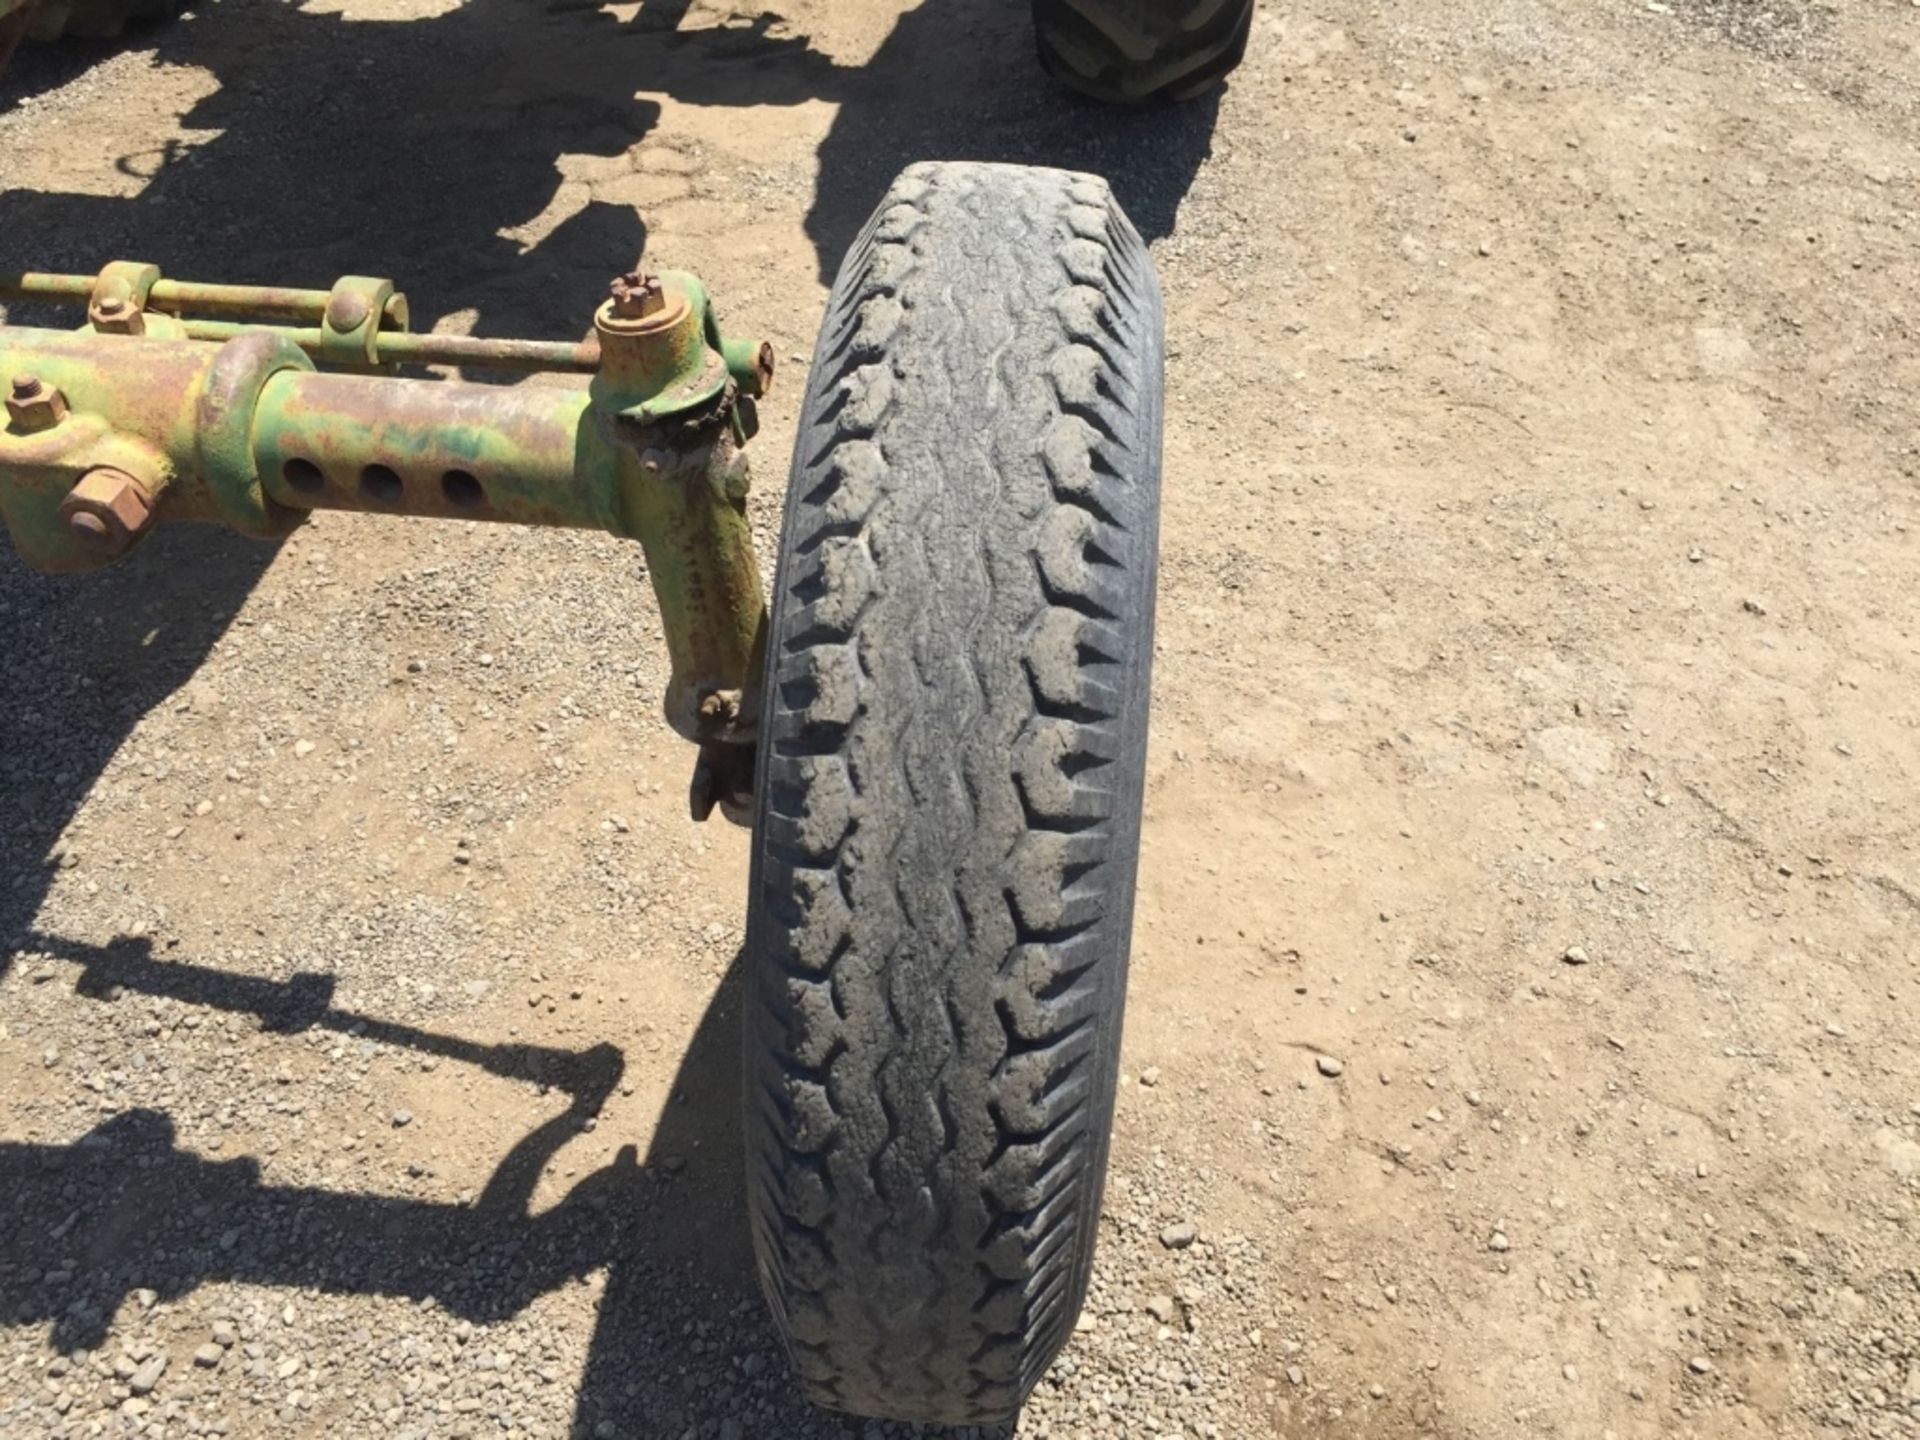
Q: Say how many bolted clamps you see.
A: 2